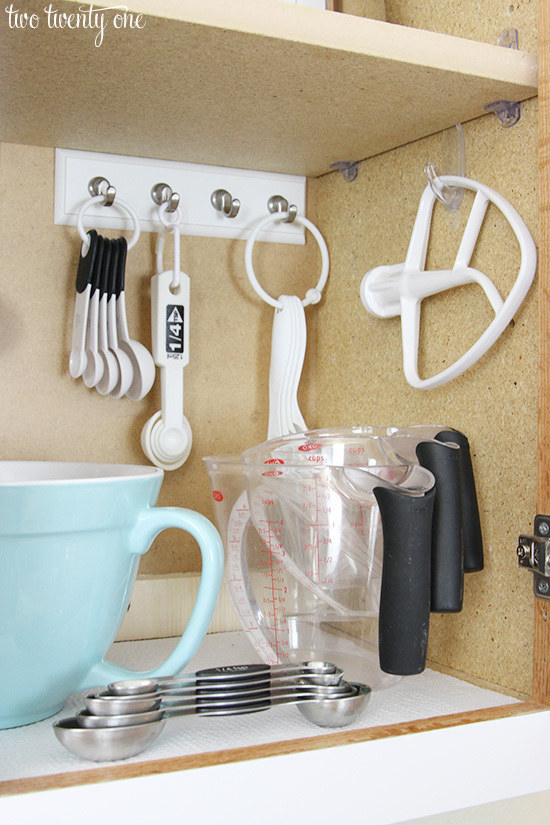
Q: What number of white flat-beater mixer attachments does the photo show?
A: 1